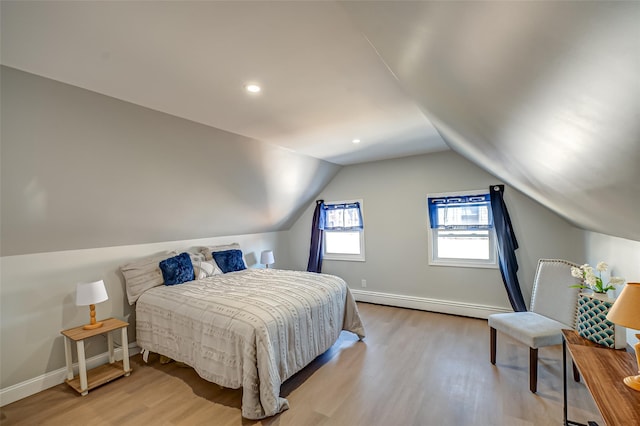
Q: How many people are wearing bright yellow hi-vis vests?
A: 0